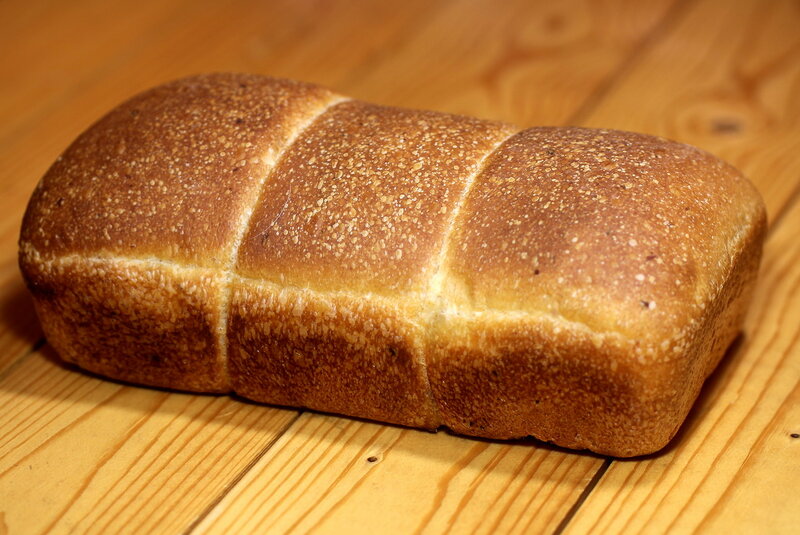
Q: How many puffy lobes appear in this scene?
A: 3